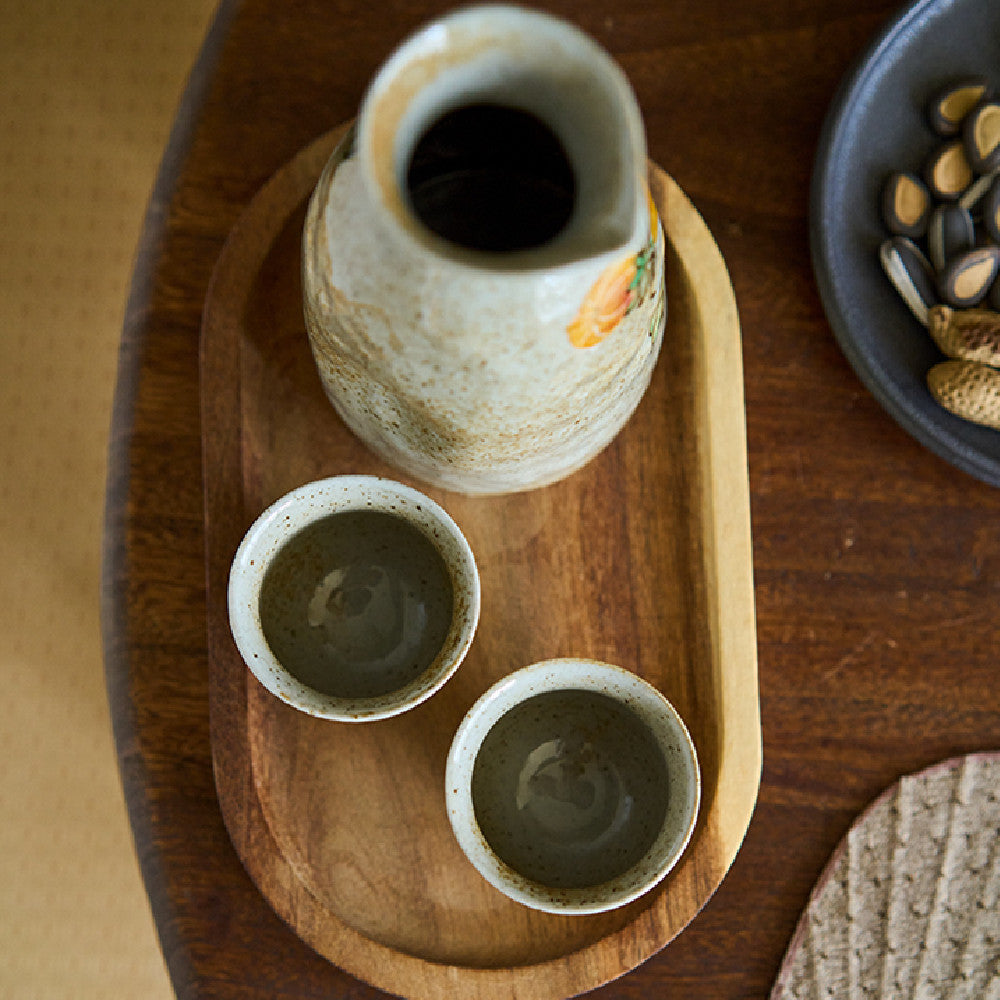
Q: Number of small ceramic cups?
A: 2